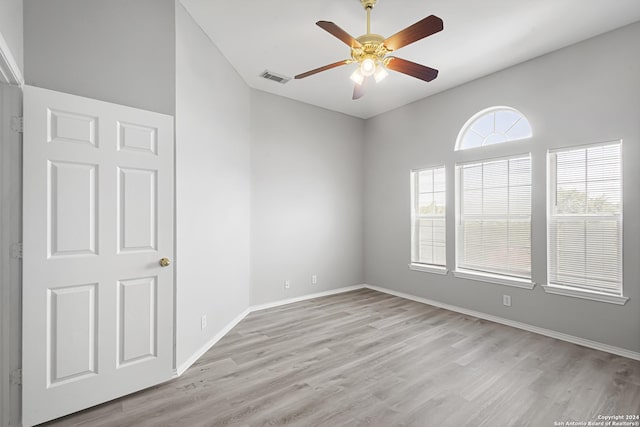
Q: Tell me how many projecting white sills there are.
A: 3